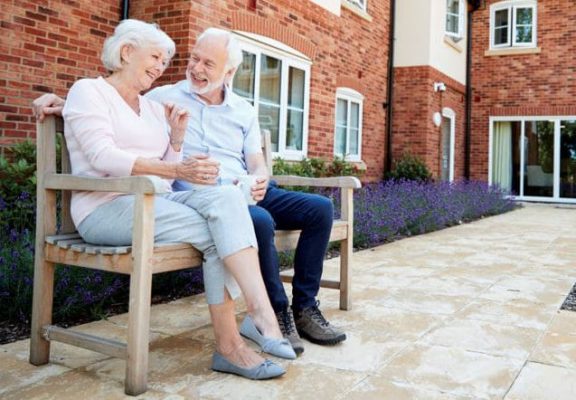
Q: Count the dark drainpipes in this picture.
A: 3